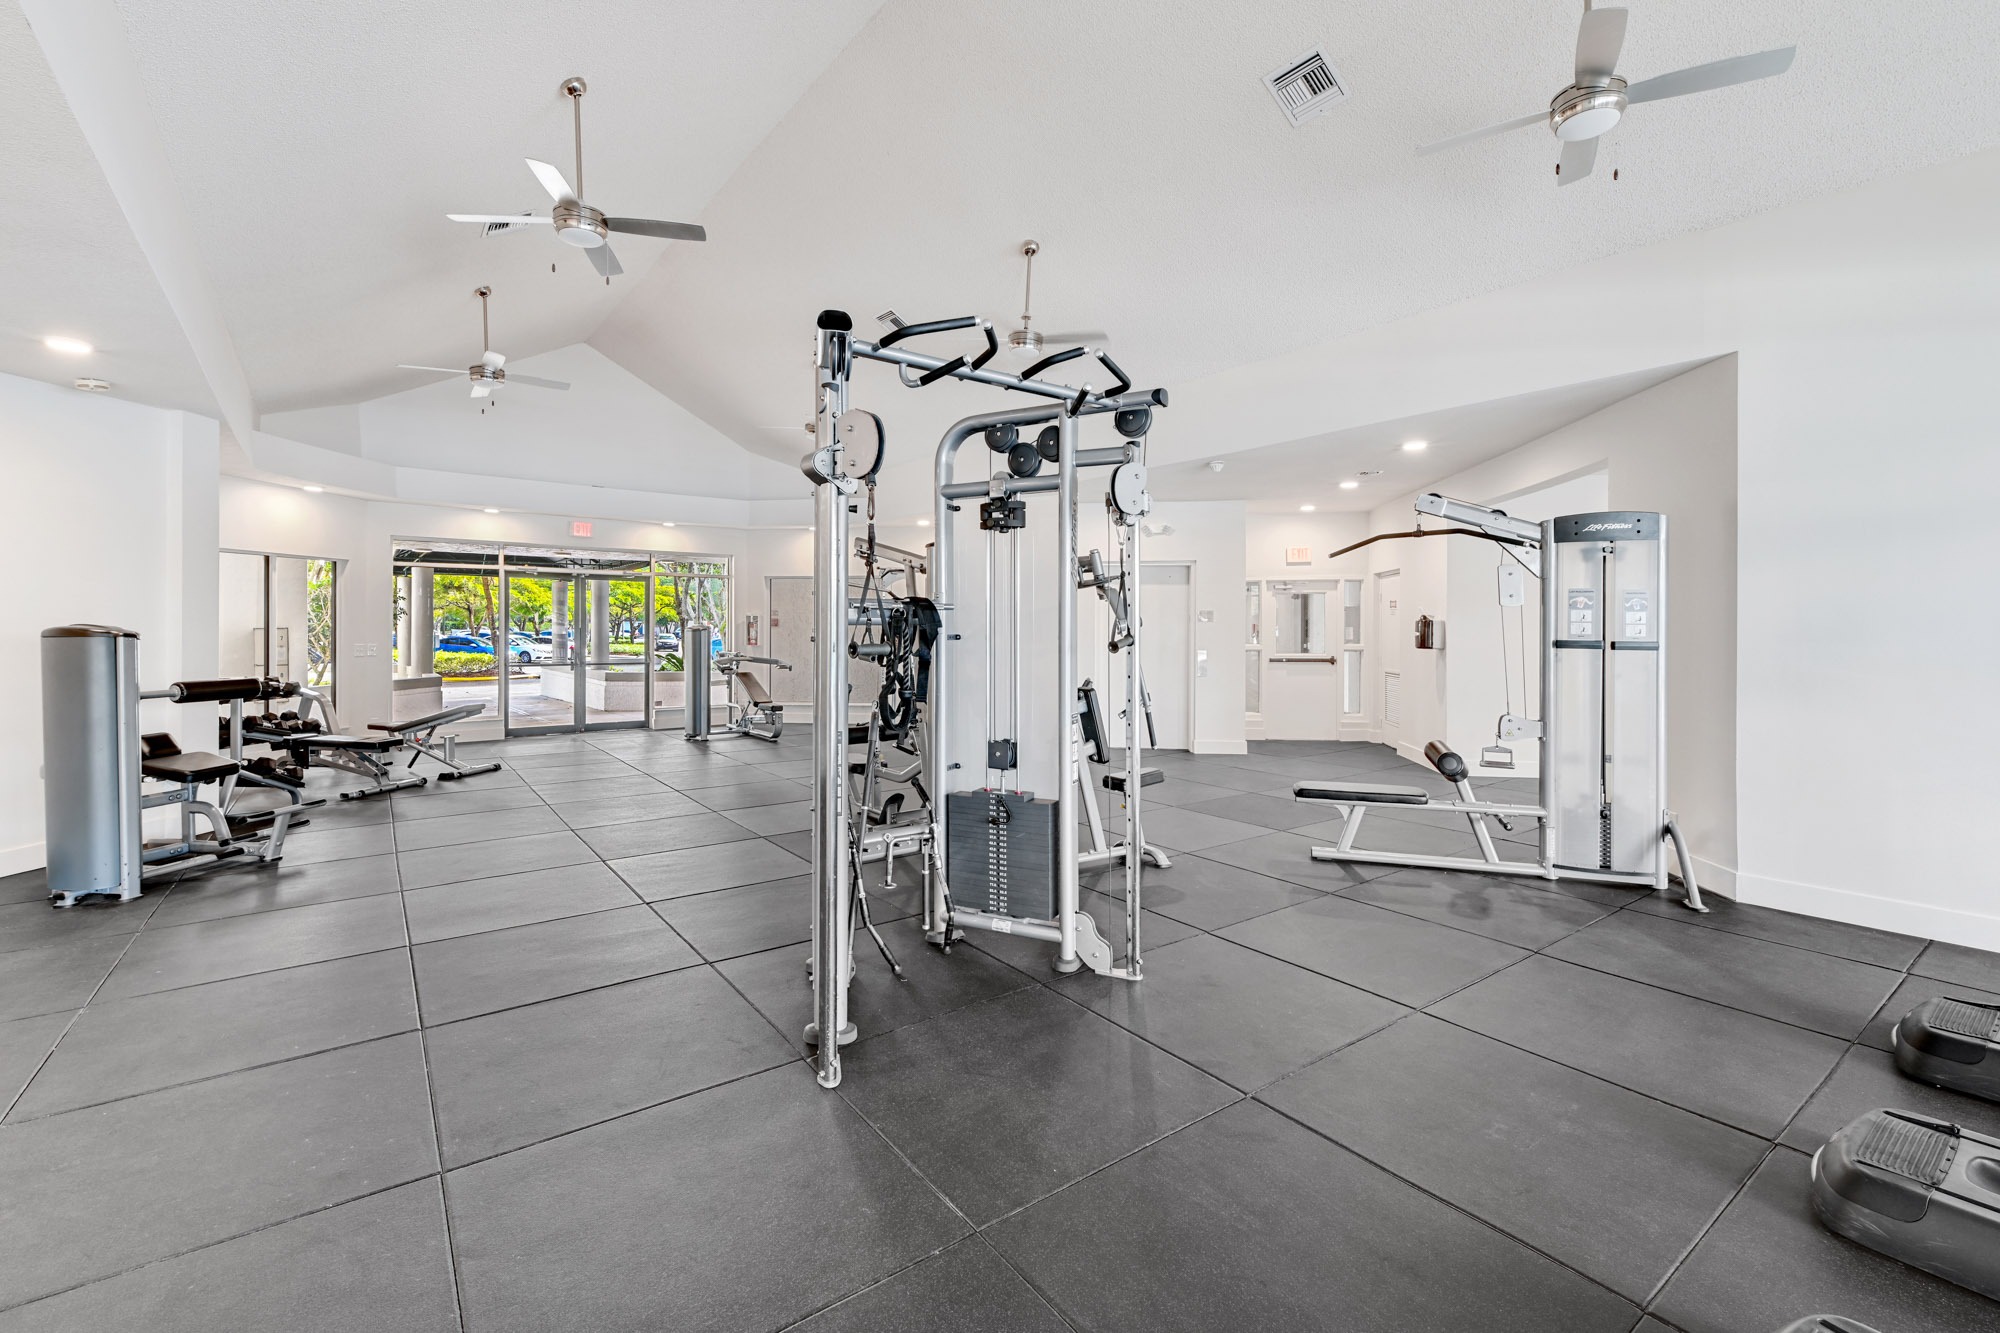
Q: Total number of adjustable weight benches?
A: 2